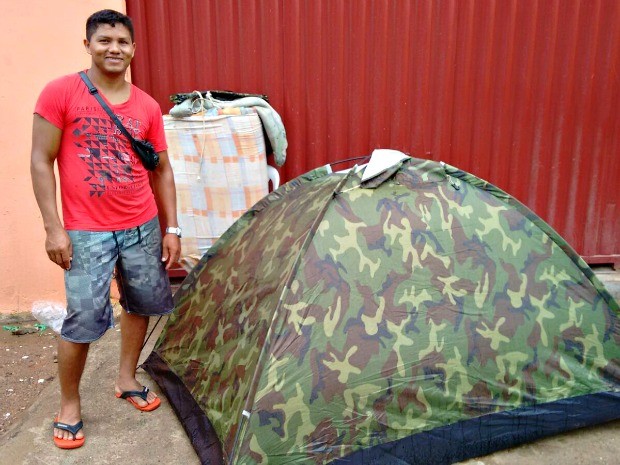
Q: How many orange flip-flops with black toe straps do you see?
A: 2